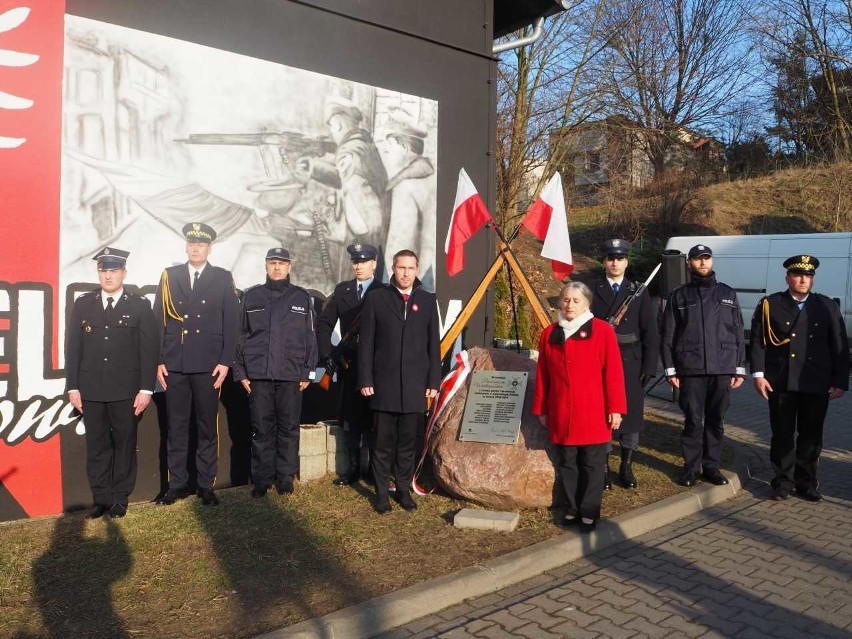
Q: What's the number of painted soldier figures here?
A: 2